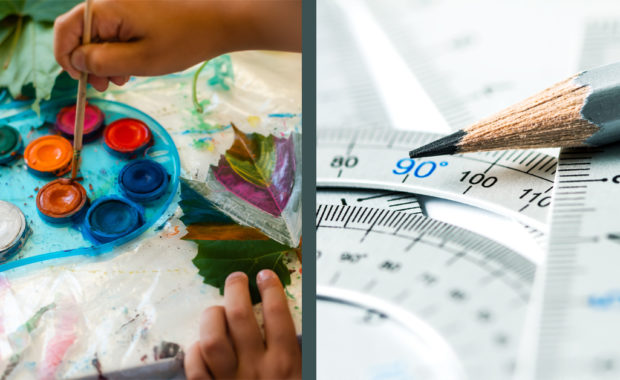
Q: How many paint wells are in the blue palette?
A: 8